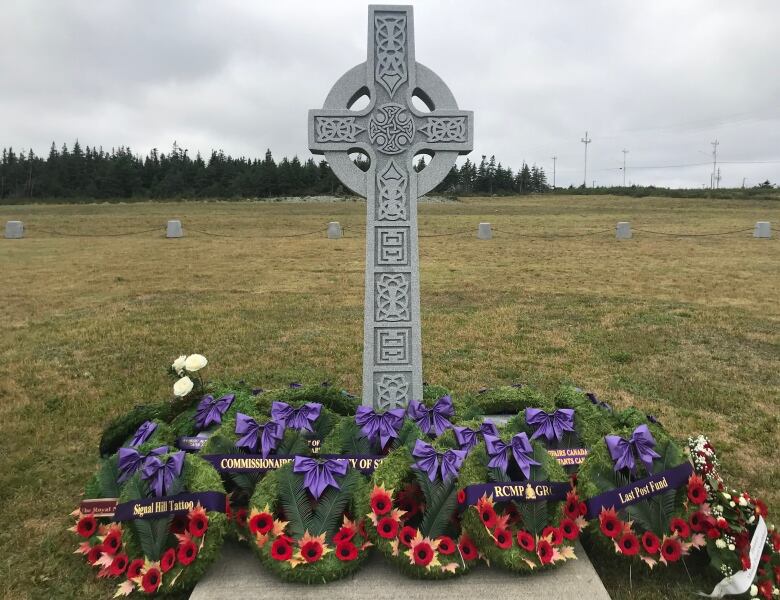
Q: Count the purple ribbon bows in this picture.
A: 14